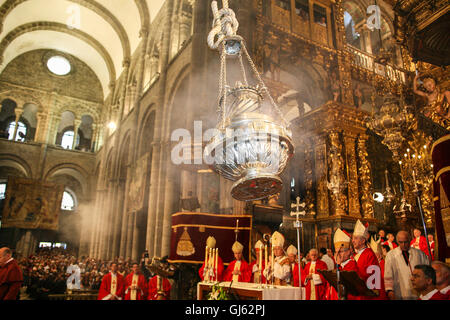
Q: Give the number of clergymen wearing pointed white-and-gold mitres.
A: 8